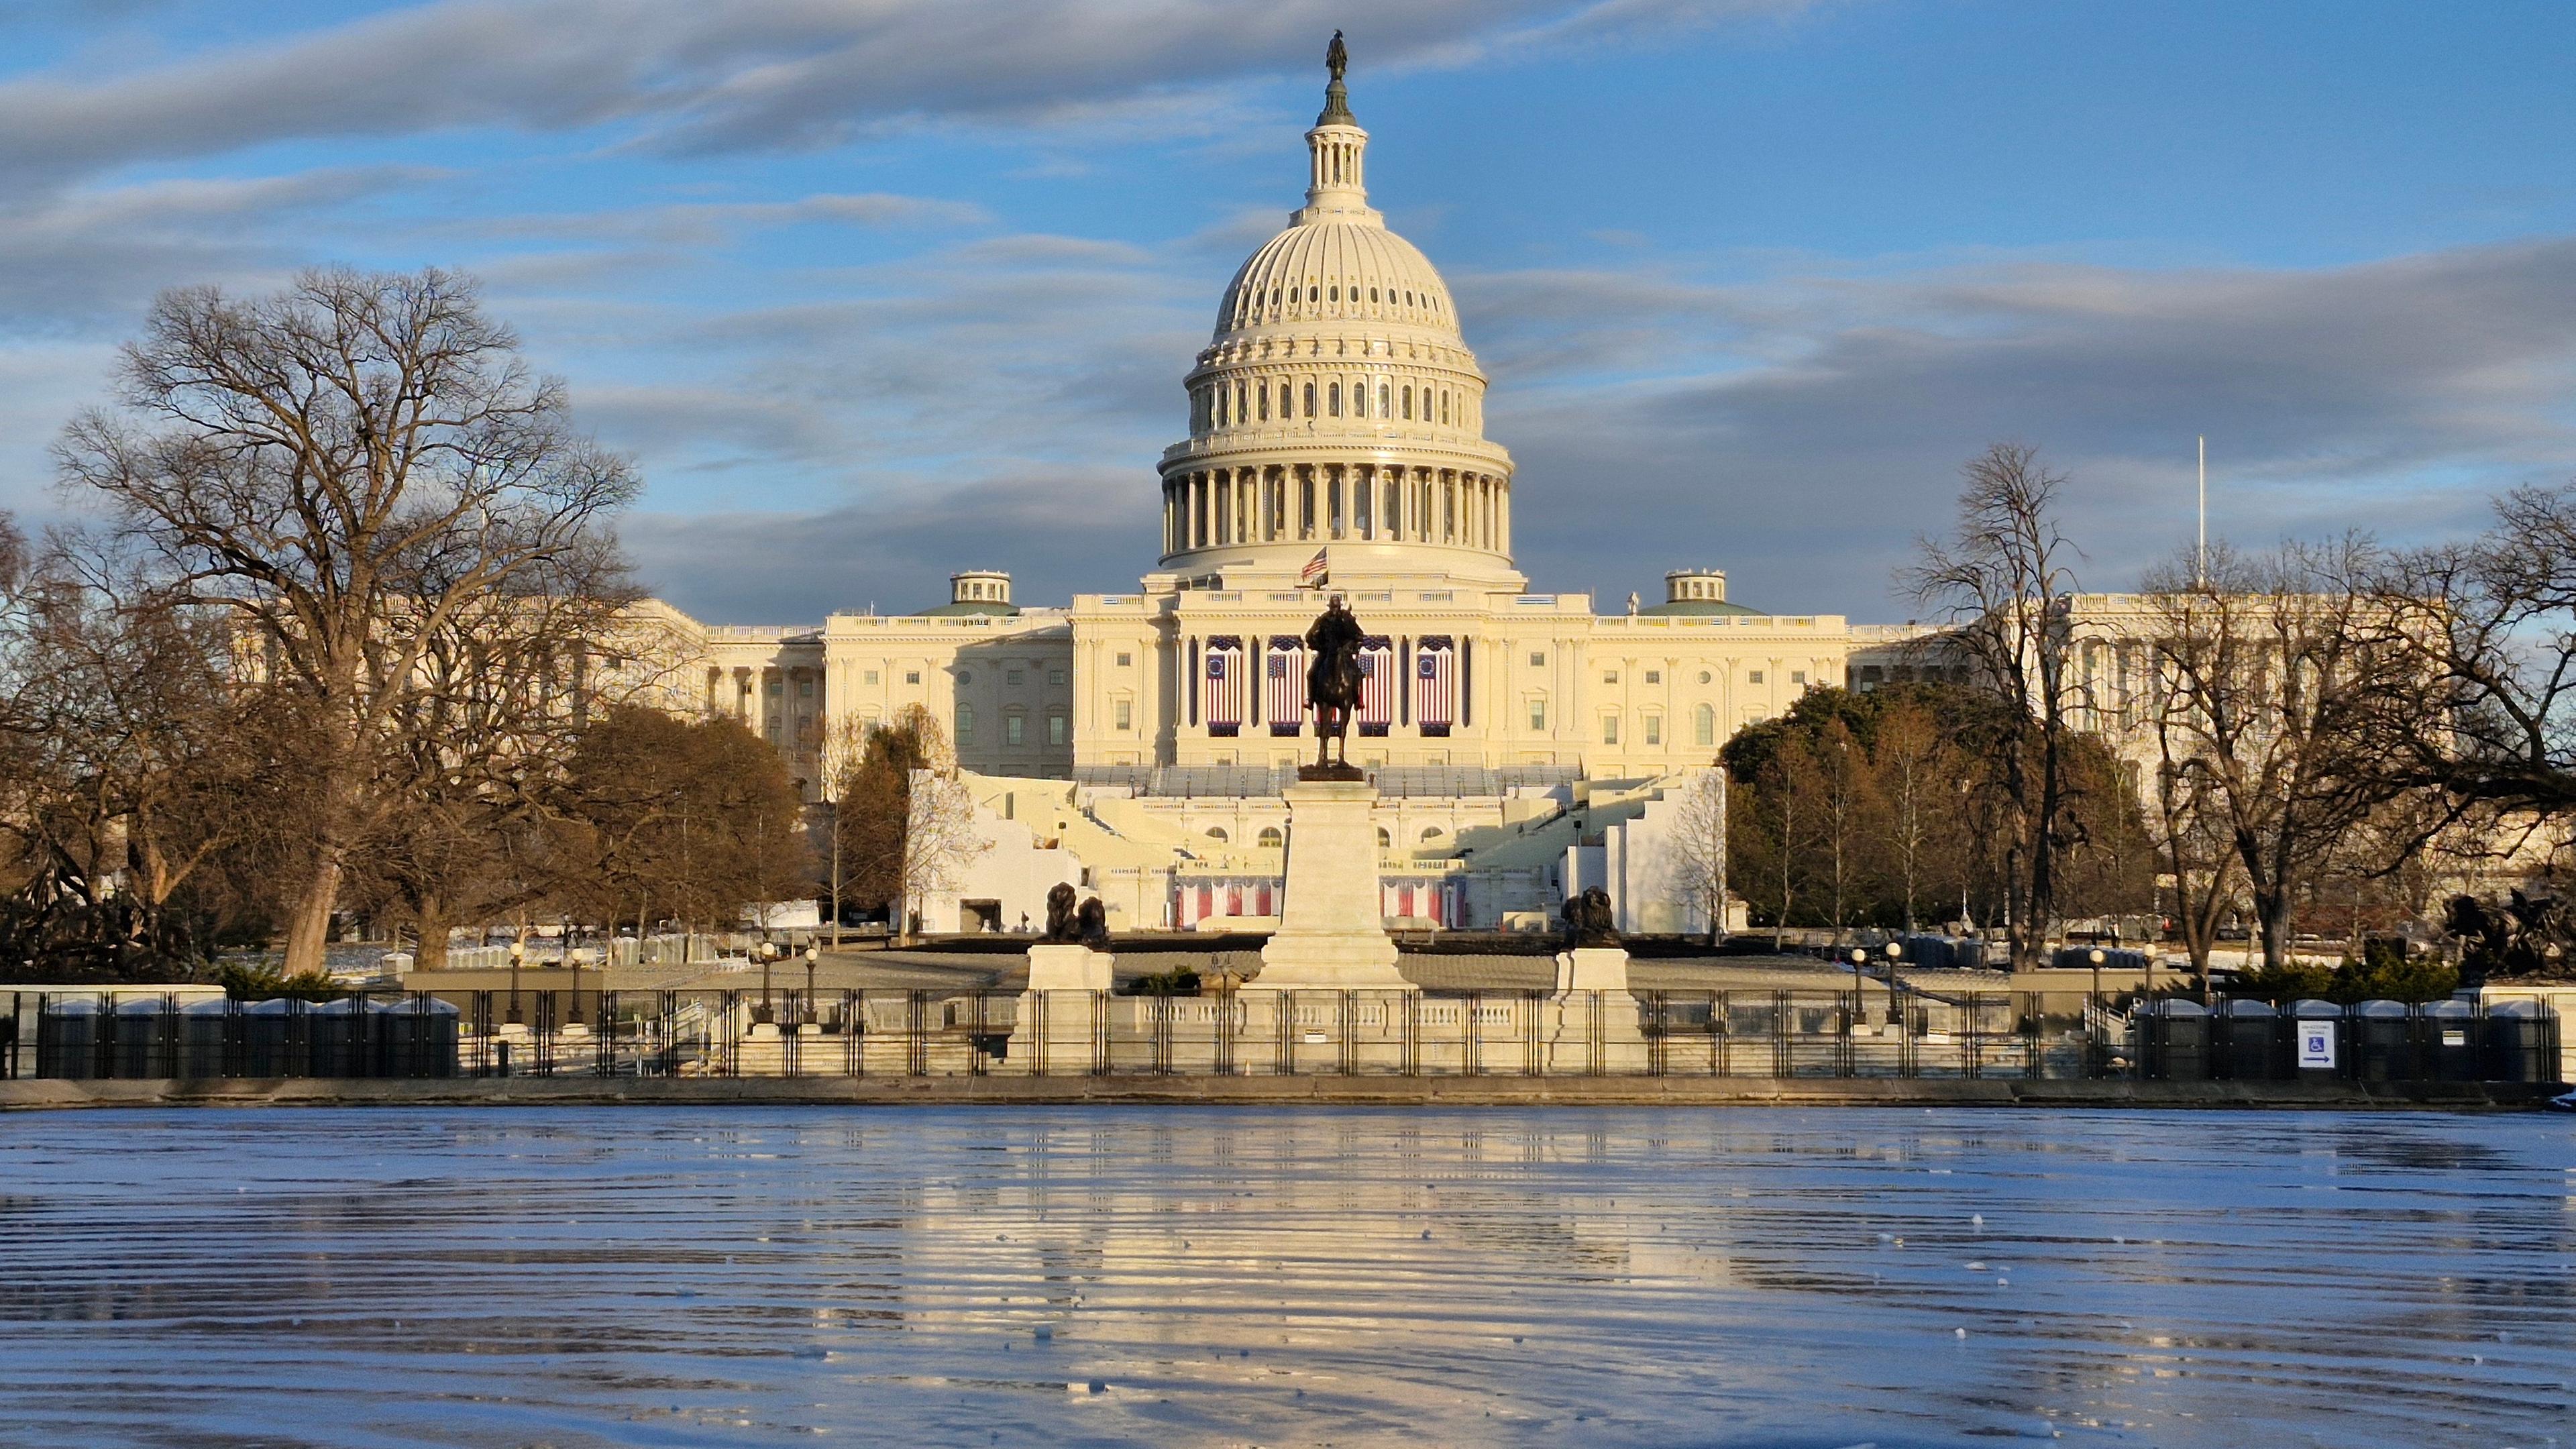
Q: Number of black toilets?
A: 12